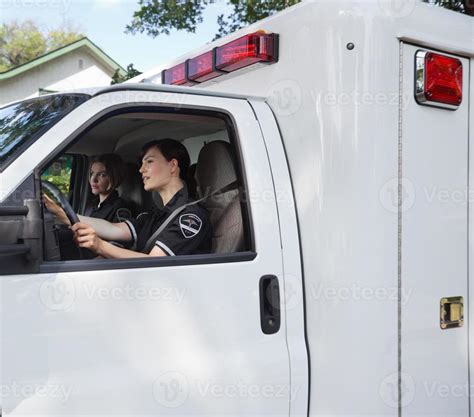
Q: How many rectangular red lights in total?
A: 4